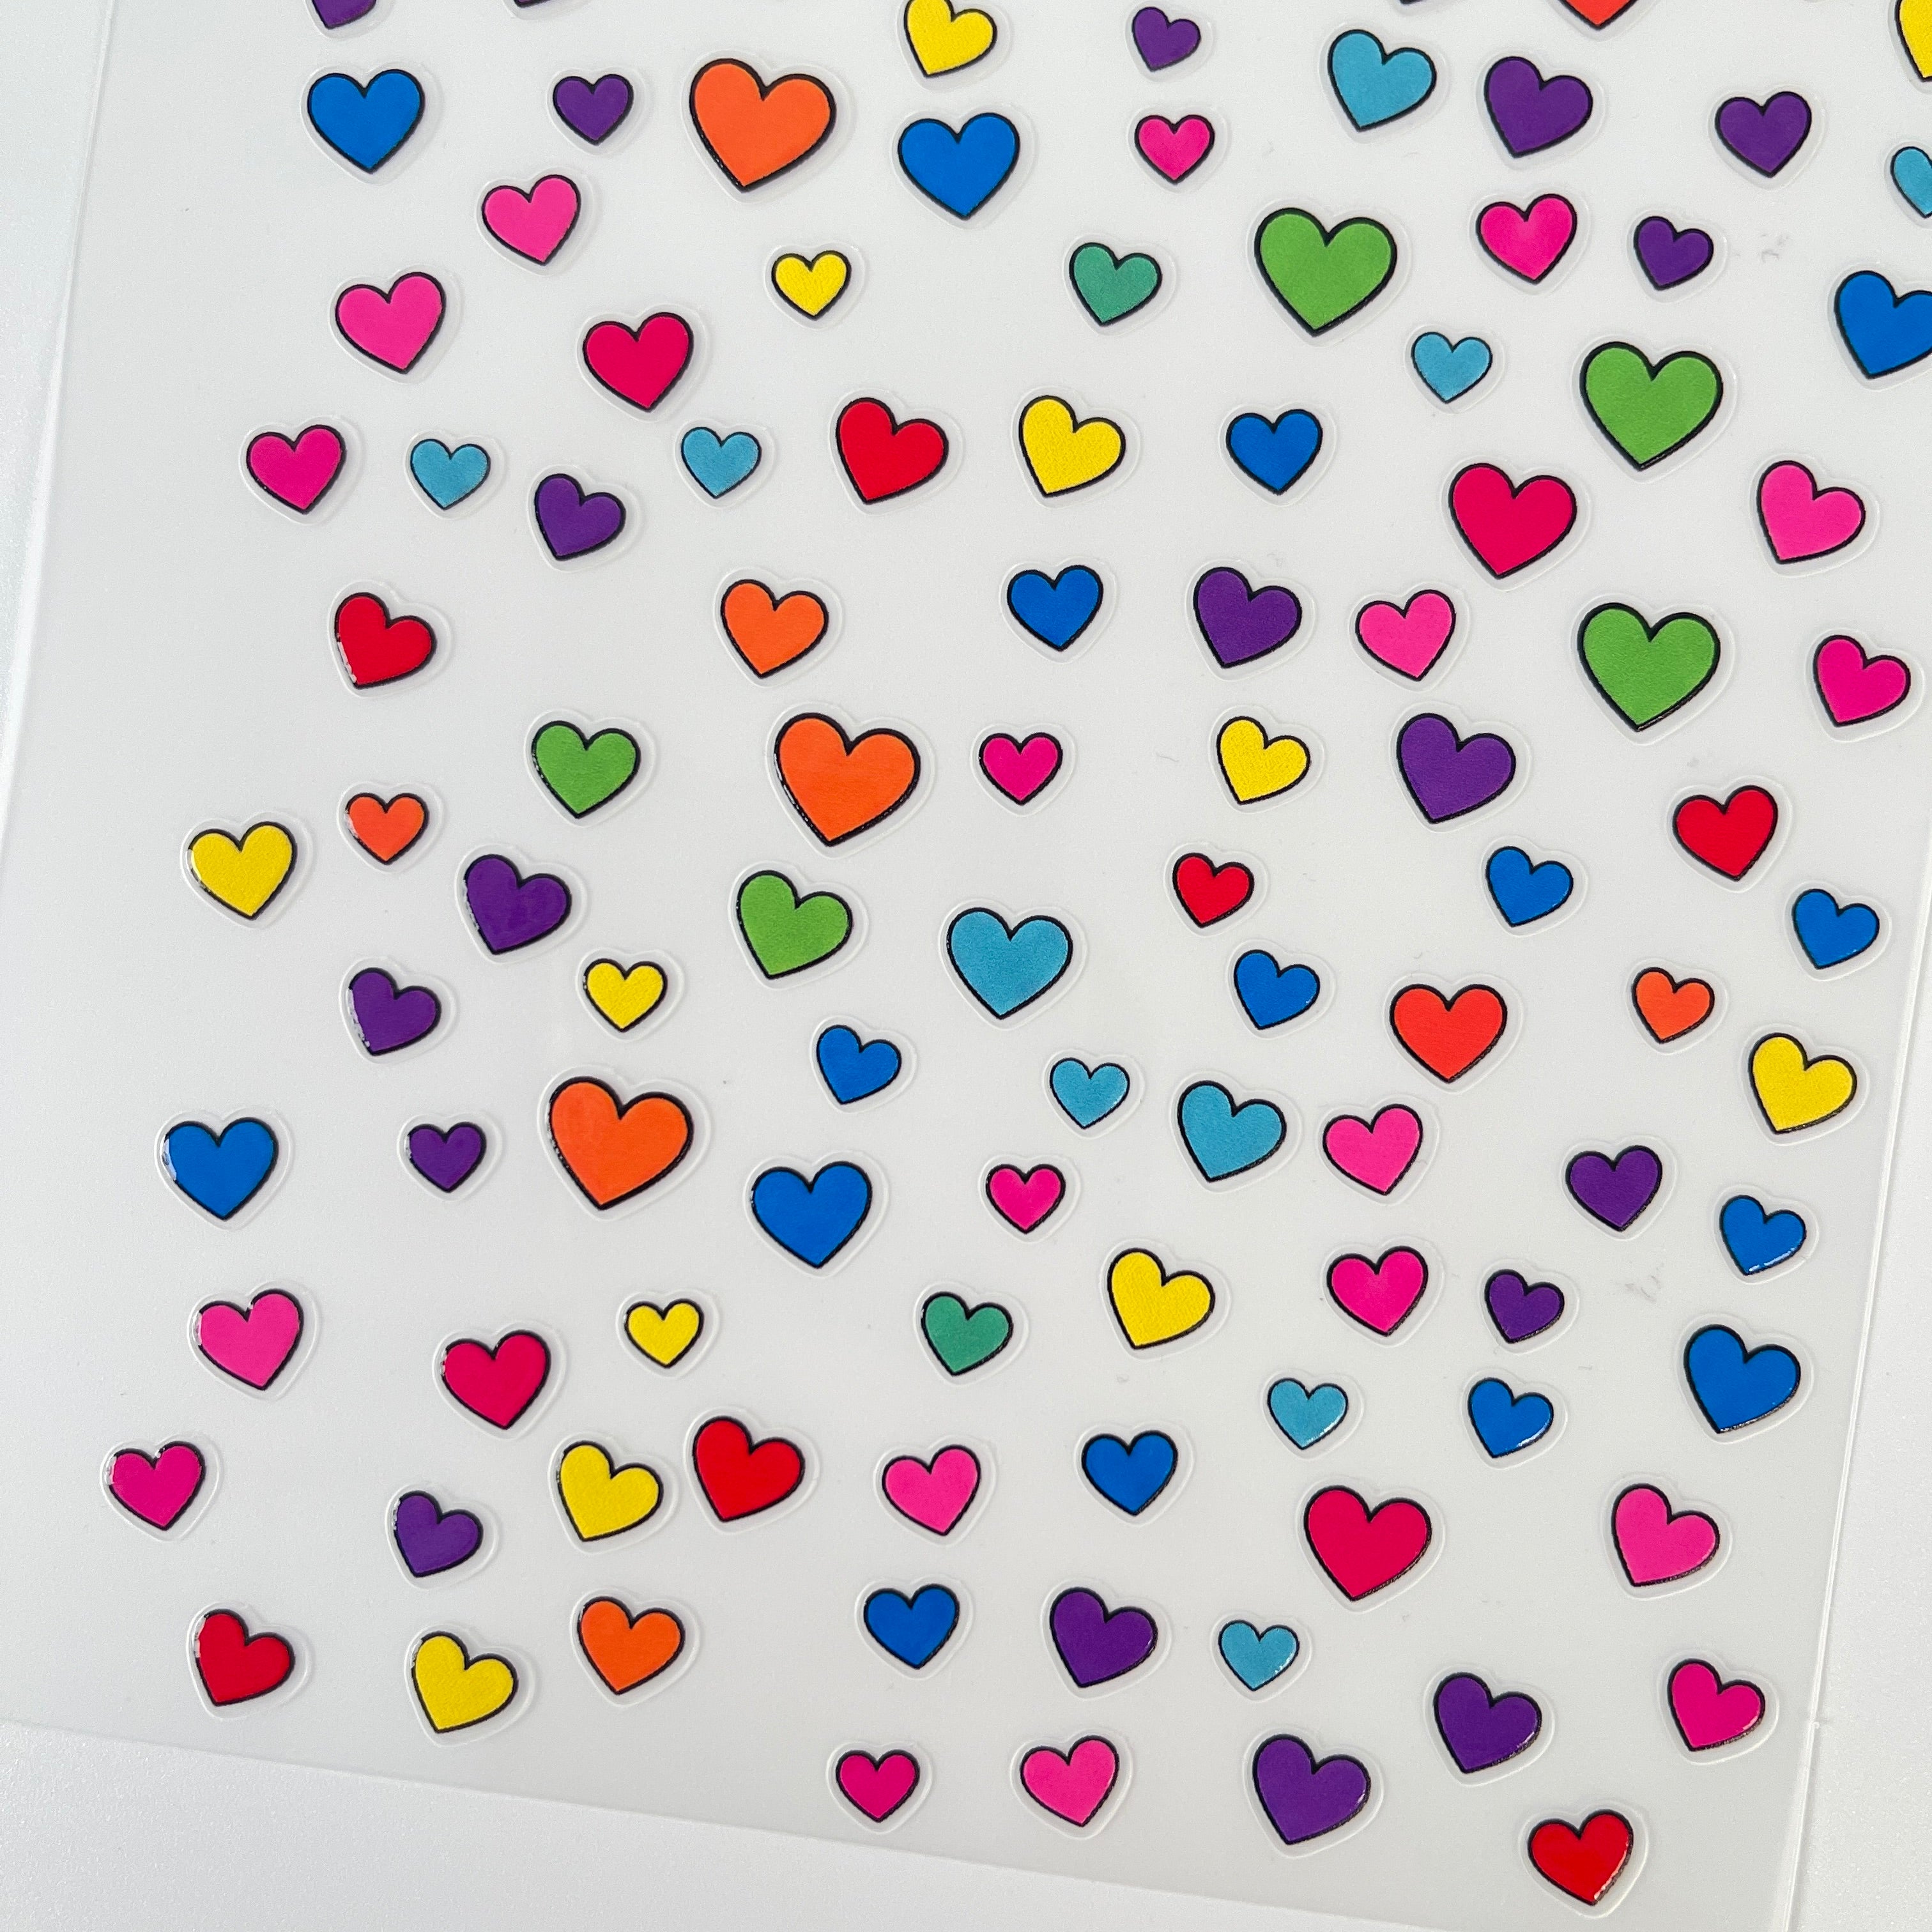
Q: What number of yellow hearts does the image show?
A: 12